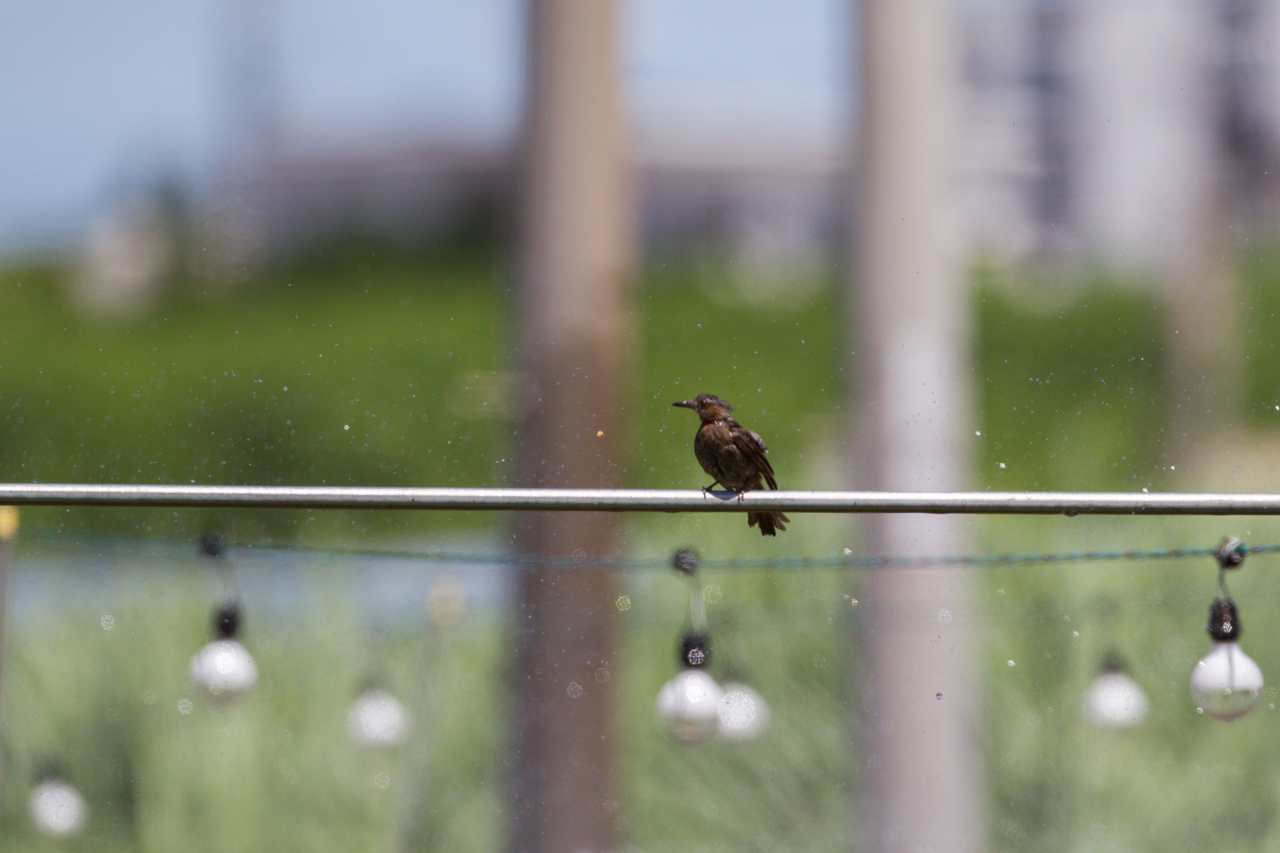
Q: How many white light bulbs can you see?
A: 7